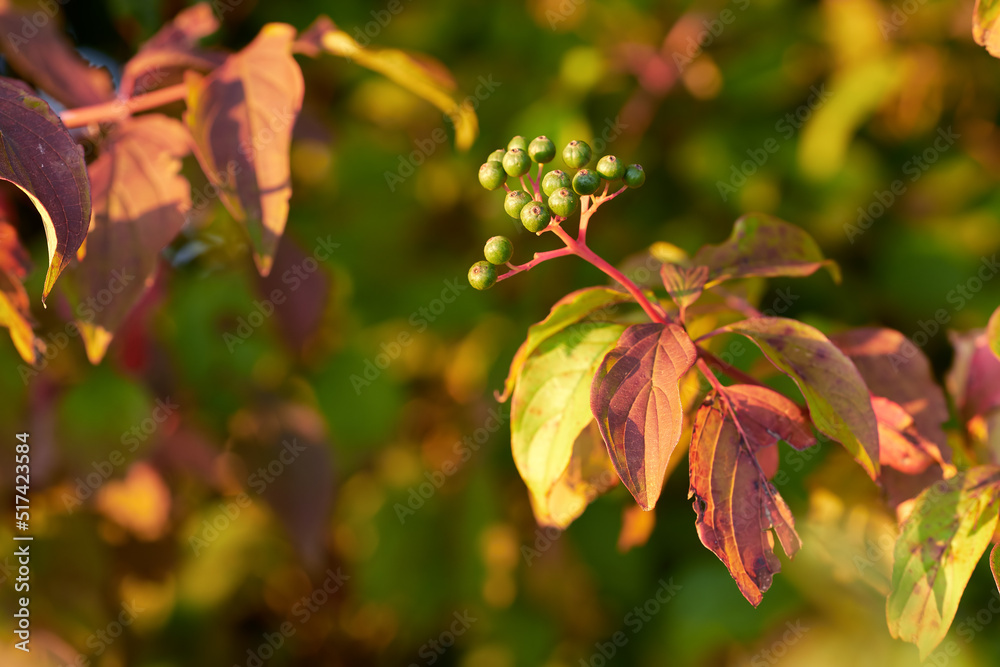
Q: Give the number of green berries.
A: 15